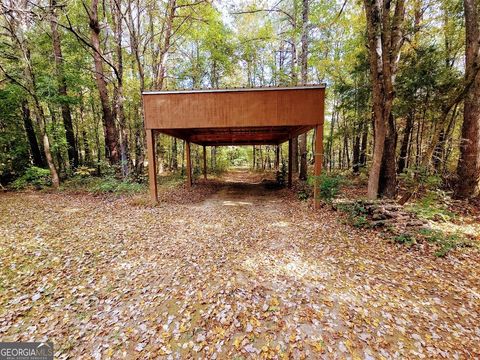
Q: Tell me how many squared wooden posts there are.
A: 6